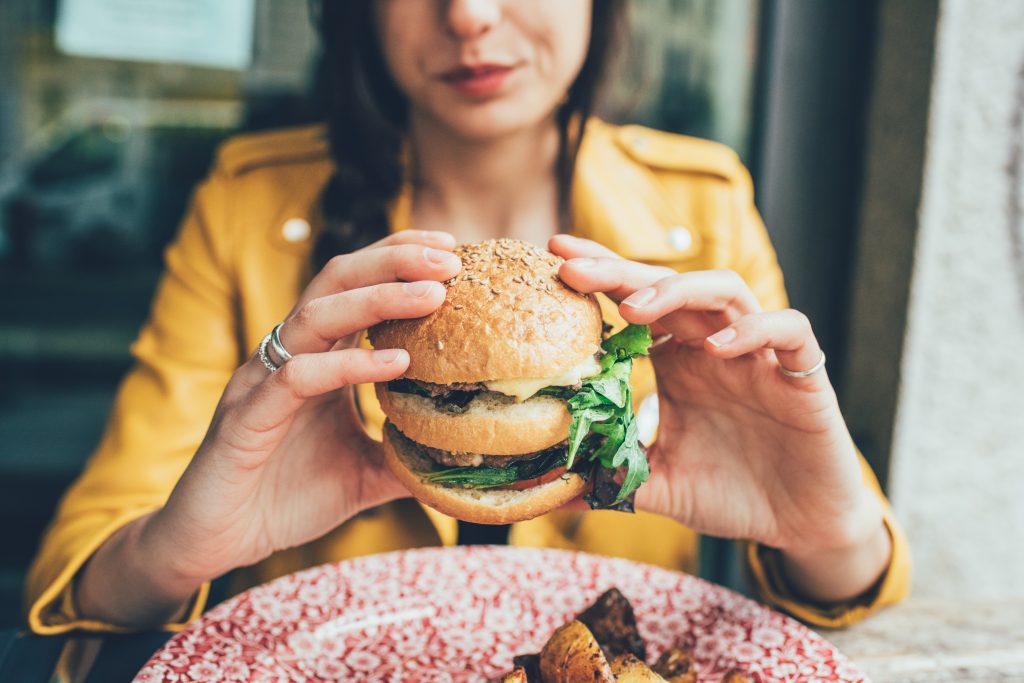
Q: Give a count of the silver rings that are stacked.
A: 2